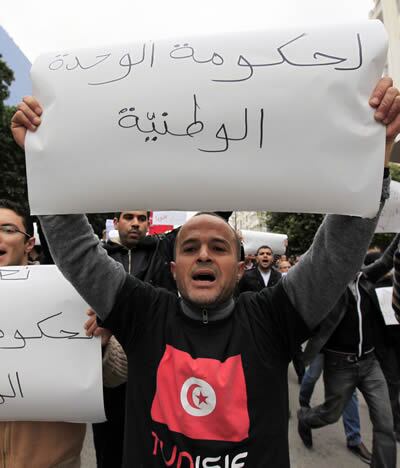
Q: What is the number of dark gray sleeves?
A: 2